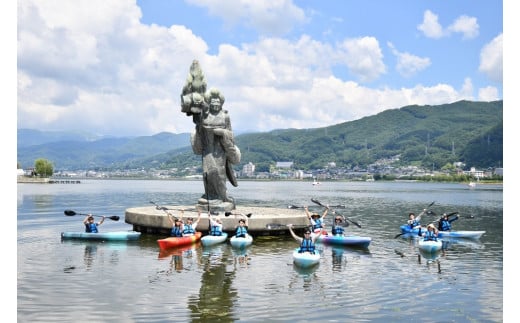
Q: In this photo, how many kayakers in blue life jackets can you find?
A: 11